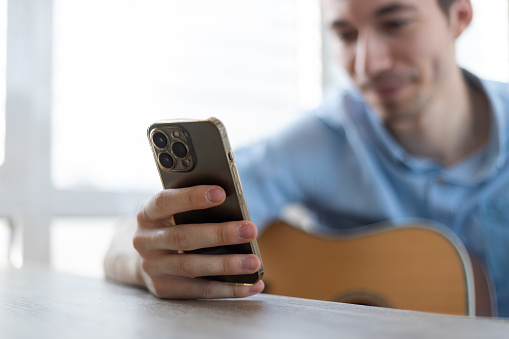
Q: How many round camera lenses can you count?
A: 3